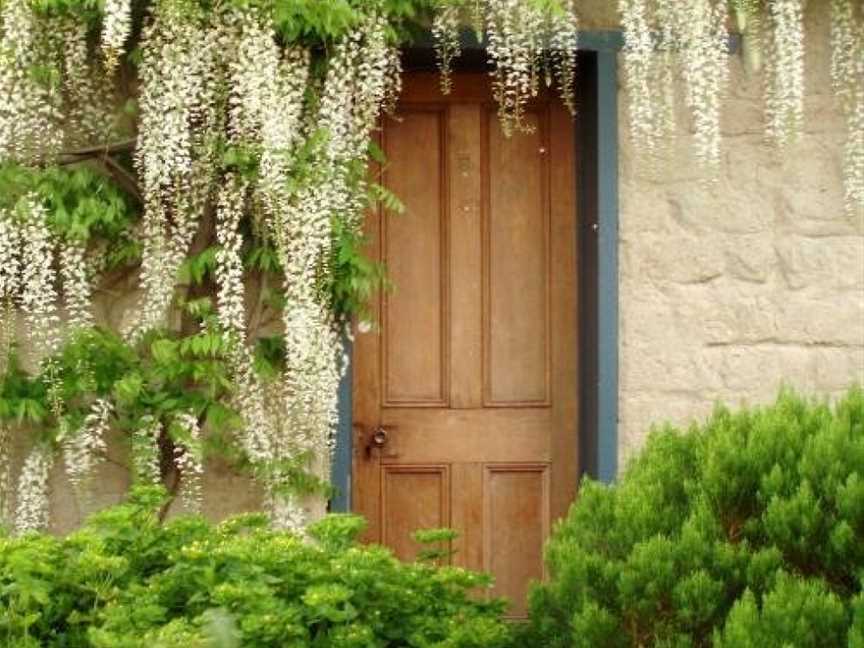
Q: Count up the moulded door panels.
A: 4